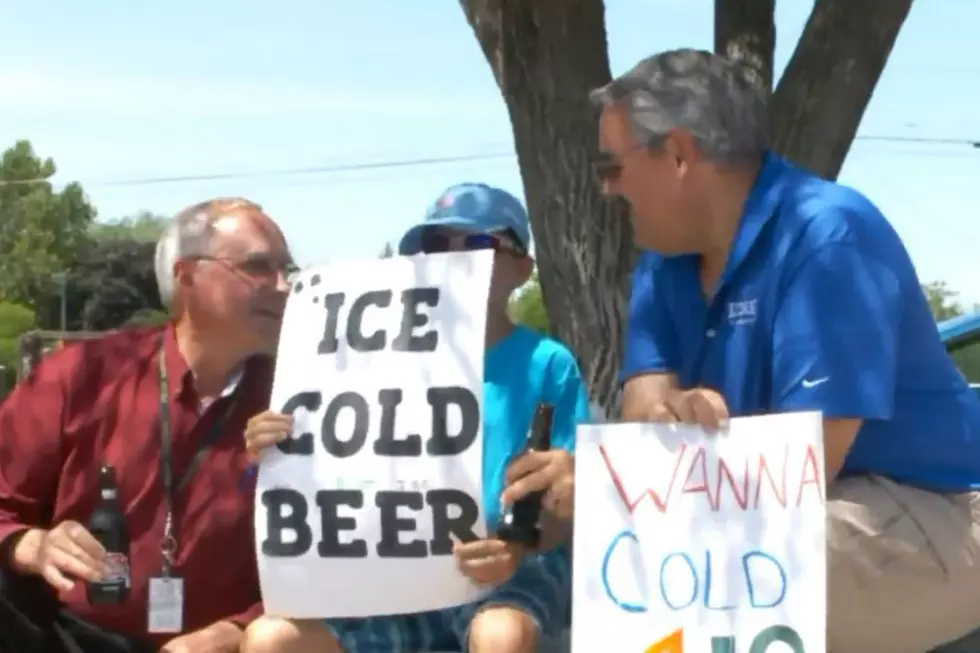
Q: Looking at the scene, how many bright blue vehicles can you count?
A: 1